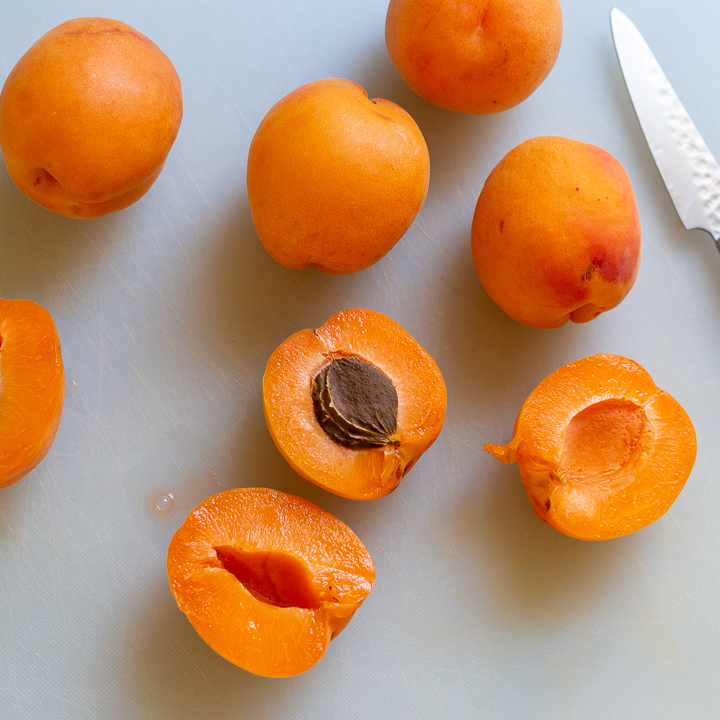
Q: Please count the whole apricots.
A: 4